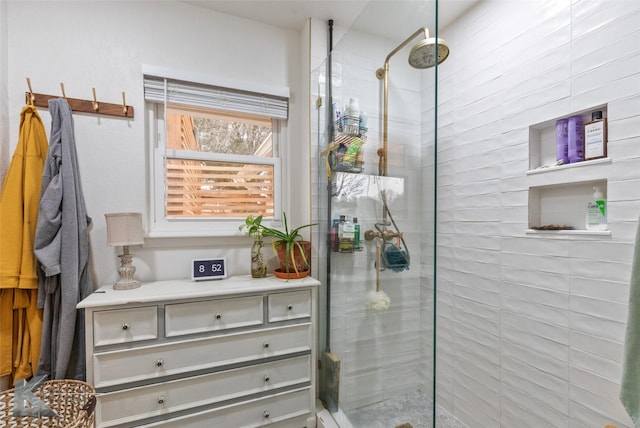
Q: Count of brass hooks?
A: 4